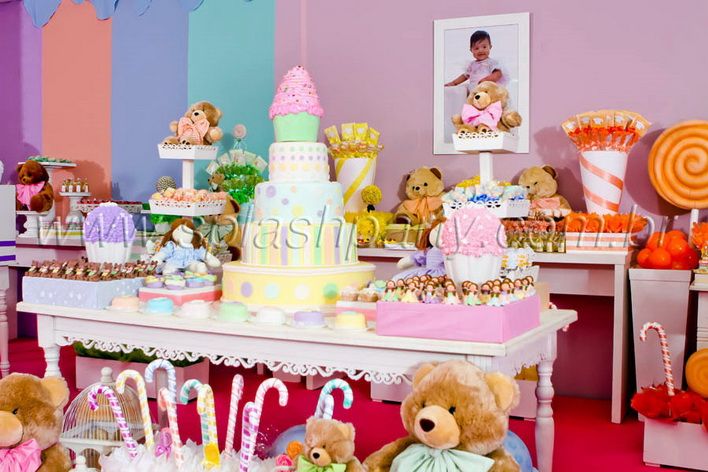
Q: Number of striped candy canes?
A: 12